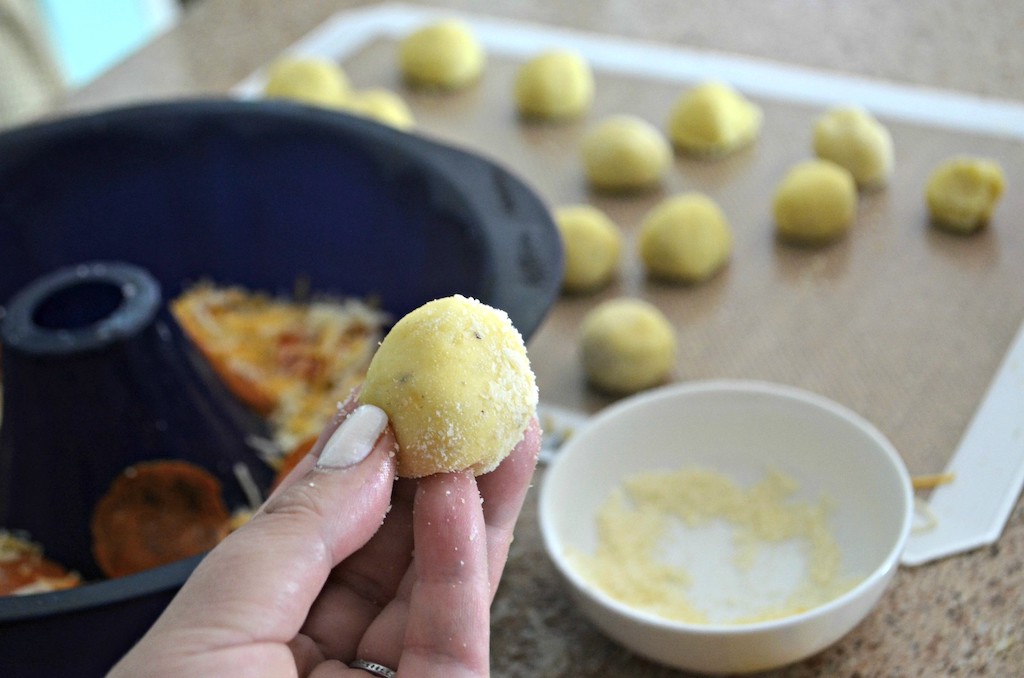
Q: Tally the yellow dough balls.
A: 13